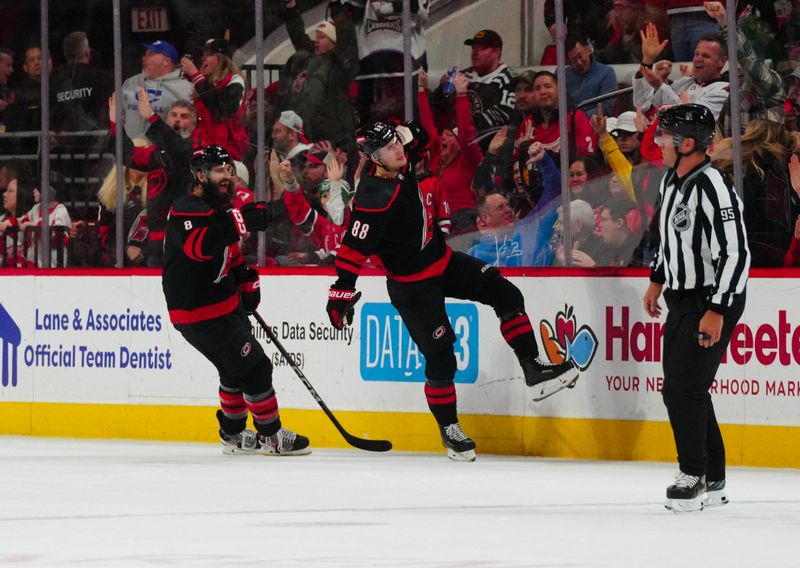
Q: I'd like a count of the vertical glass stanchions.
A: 6